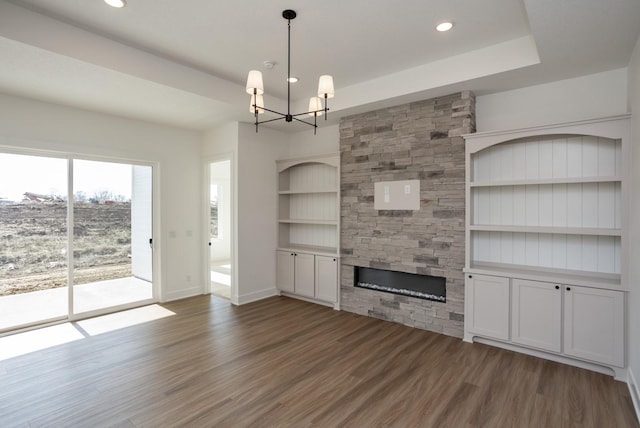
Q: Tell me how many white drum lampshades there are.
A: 4